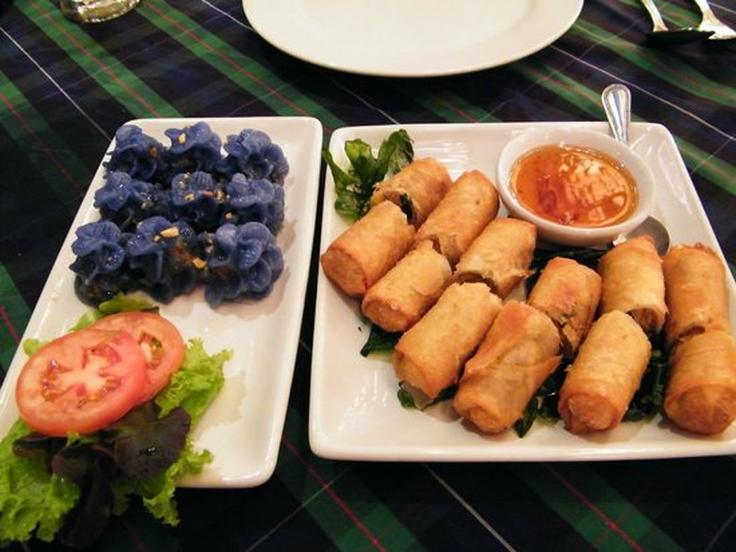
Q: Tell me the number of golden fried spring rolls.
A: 12